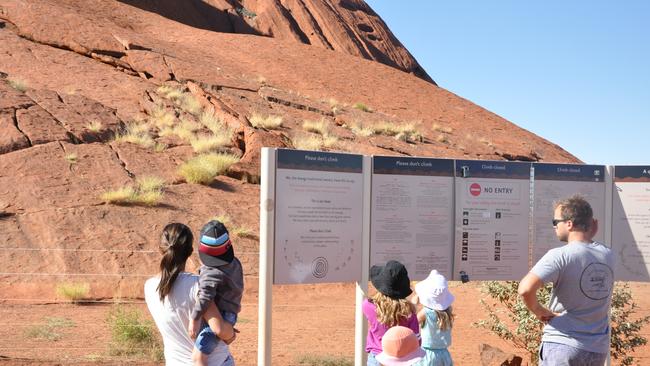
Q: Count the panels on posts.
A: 5